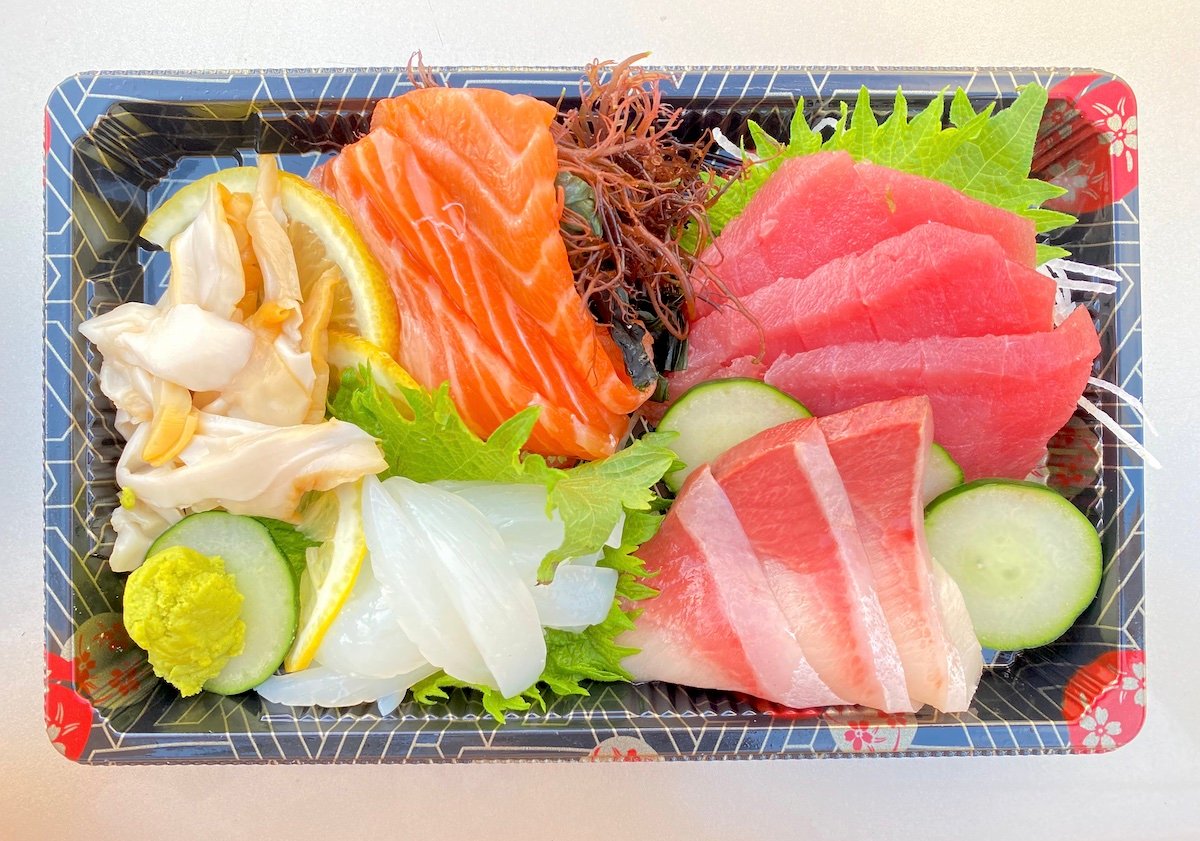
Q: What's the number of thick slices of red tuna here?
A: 3